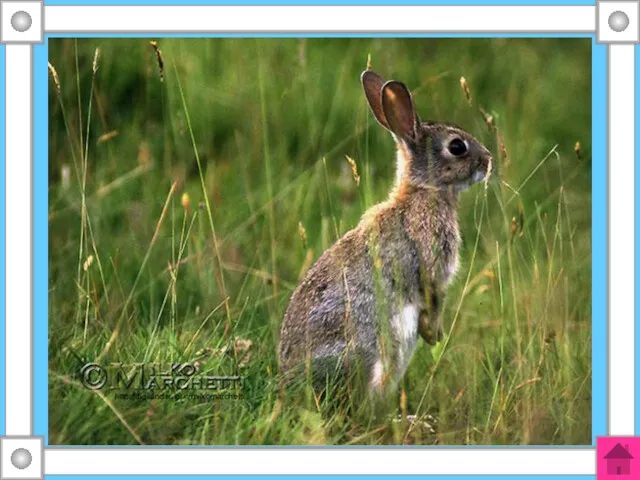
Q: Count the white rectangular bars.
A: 4